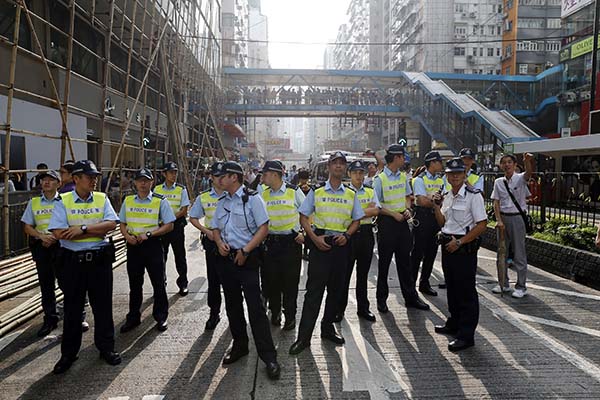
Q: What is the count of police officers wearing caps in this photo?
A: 13